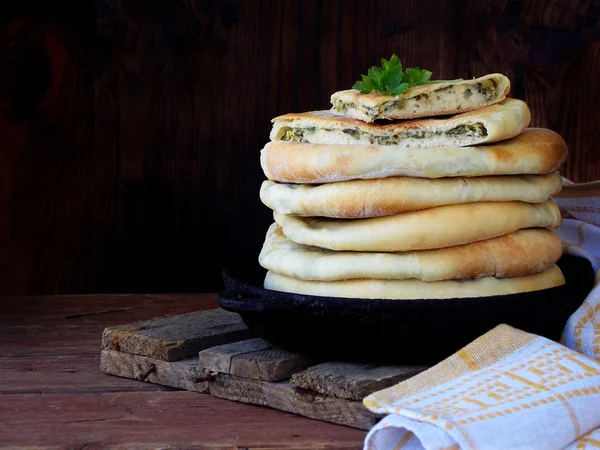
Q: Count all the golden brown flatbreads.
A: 7